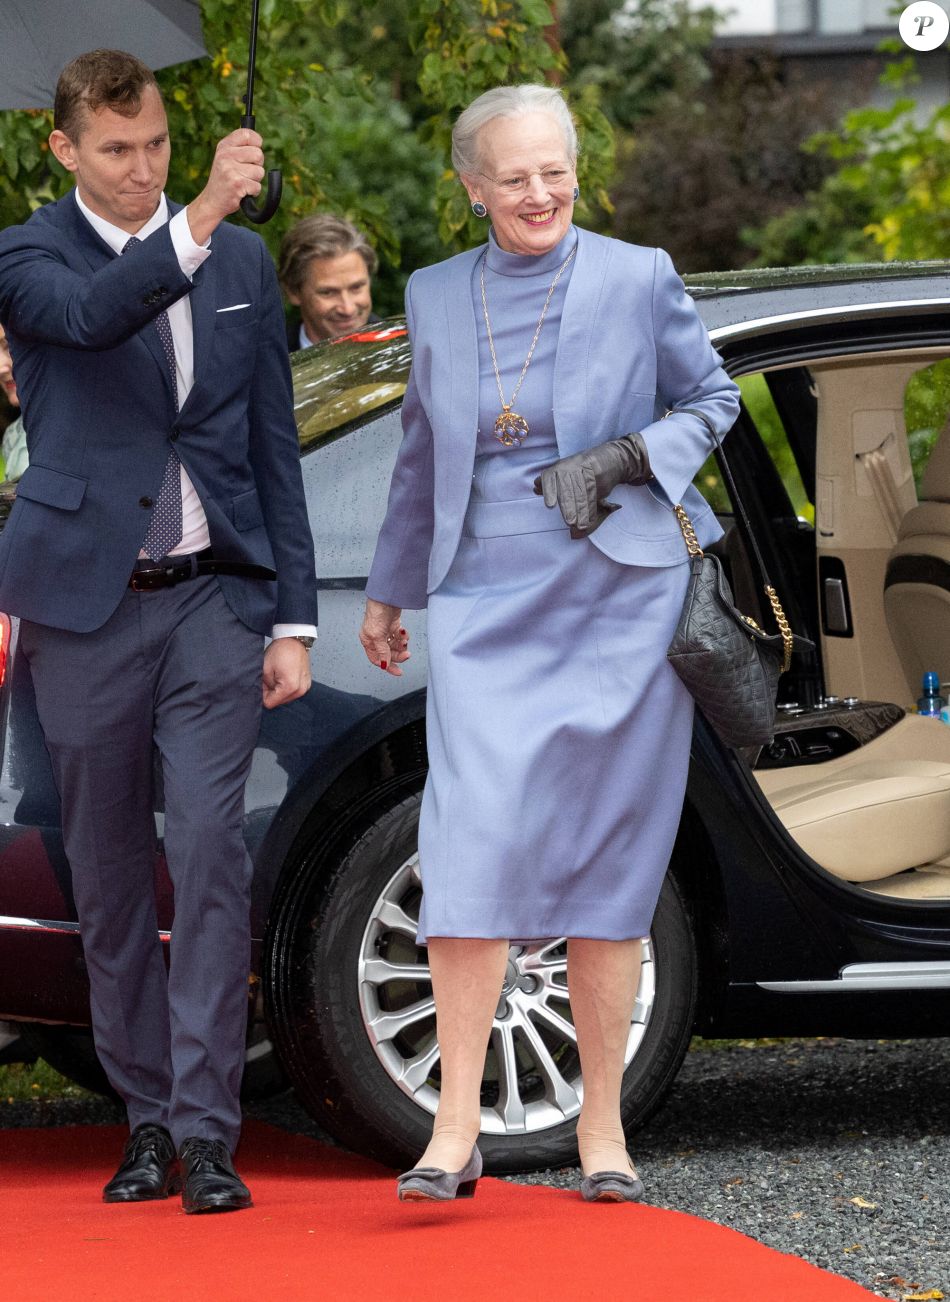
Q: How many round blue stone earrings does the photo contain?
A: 2